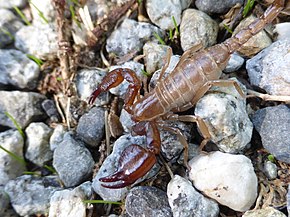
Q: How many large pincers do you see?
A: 2